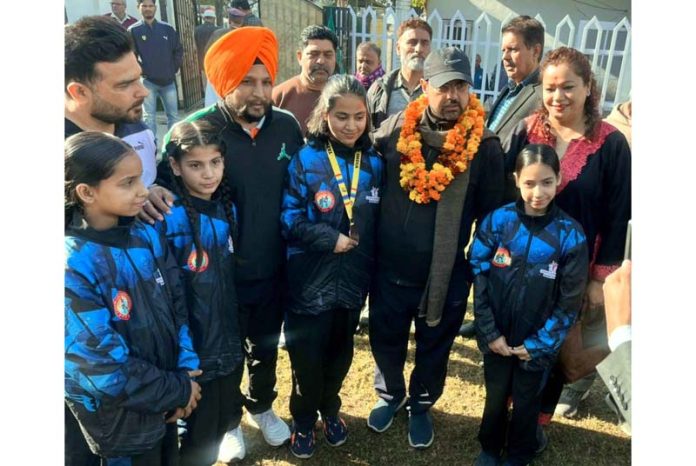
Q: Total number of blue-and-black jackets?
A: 4